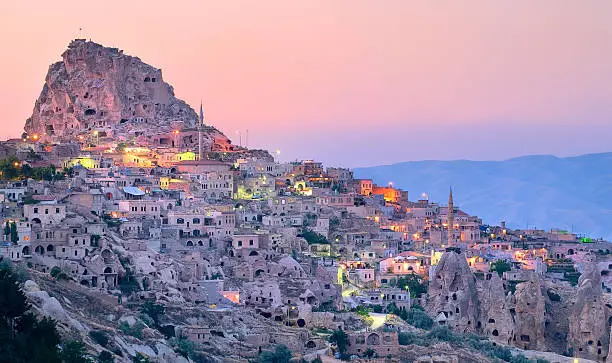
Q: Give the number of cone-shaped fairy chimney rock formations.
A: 4